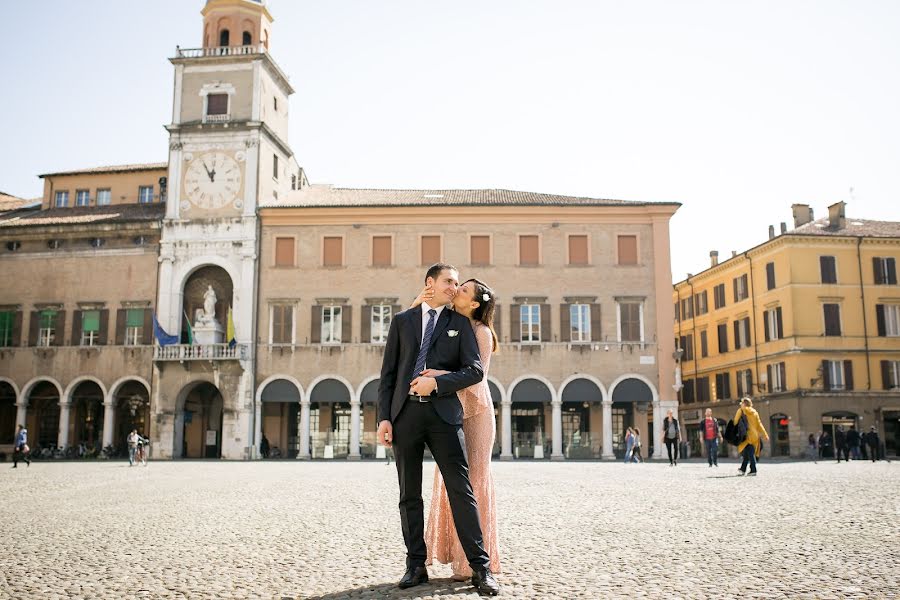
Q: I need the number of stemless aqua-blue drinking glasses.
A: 0